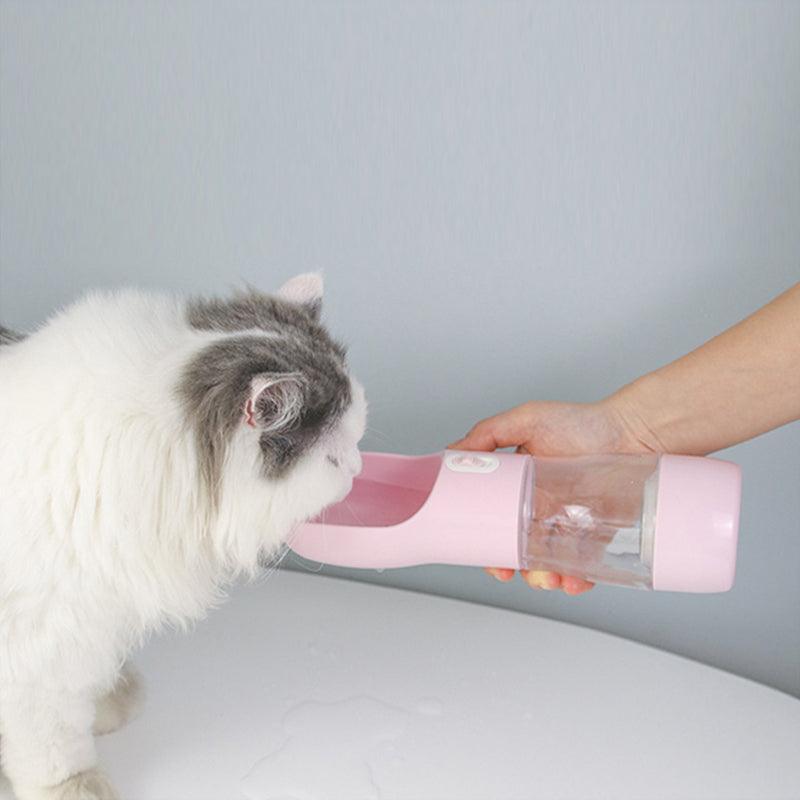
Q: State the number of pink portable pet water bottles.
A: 1